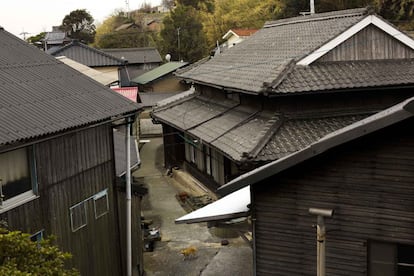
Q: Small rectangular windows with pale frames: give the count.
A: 2